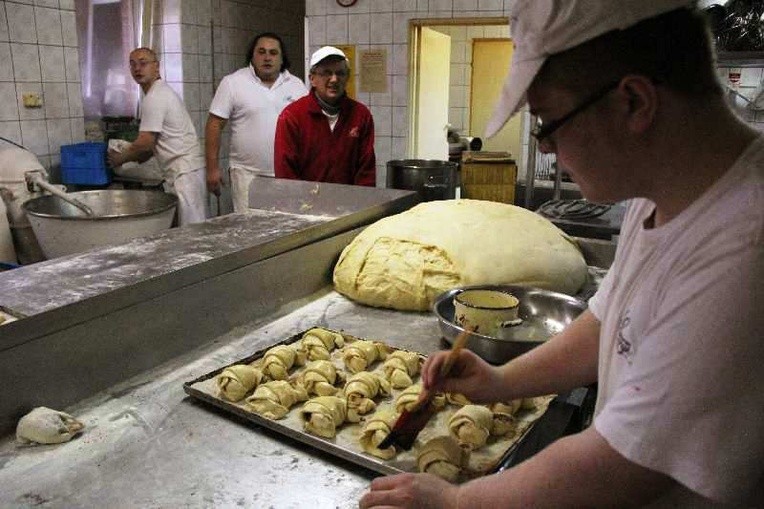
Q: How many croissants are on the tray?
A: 15